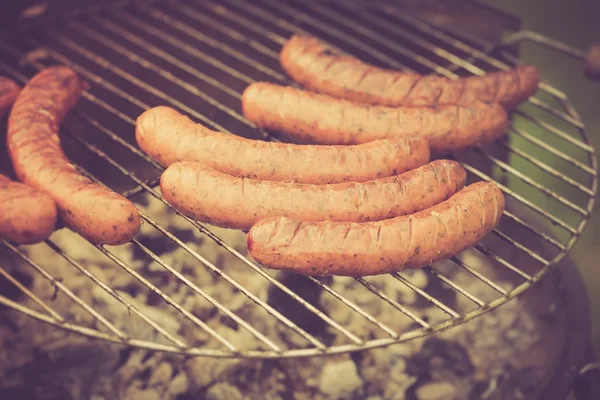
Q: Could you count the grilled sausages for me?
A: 8